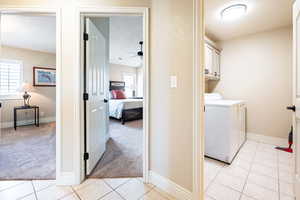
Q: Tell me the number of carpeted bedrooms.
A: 2